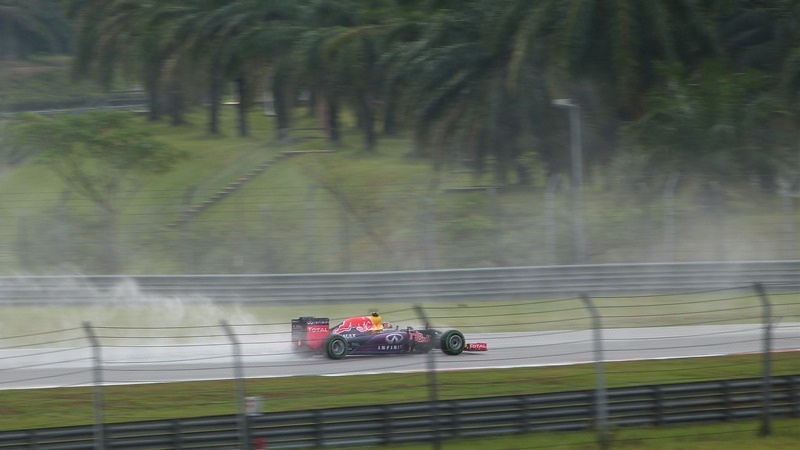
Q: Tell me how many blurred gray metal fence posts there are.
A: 5